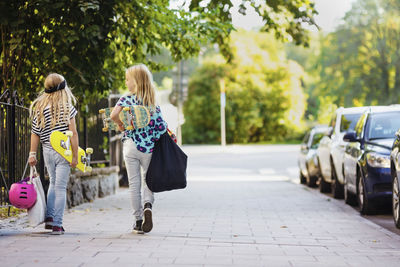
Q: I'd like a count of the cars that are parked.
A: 4